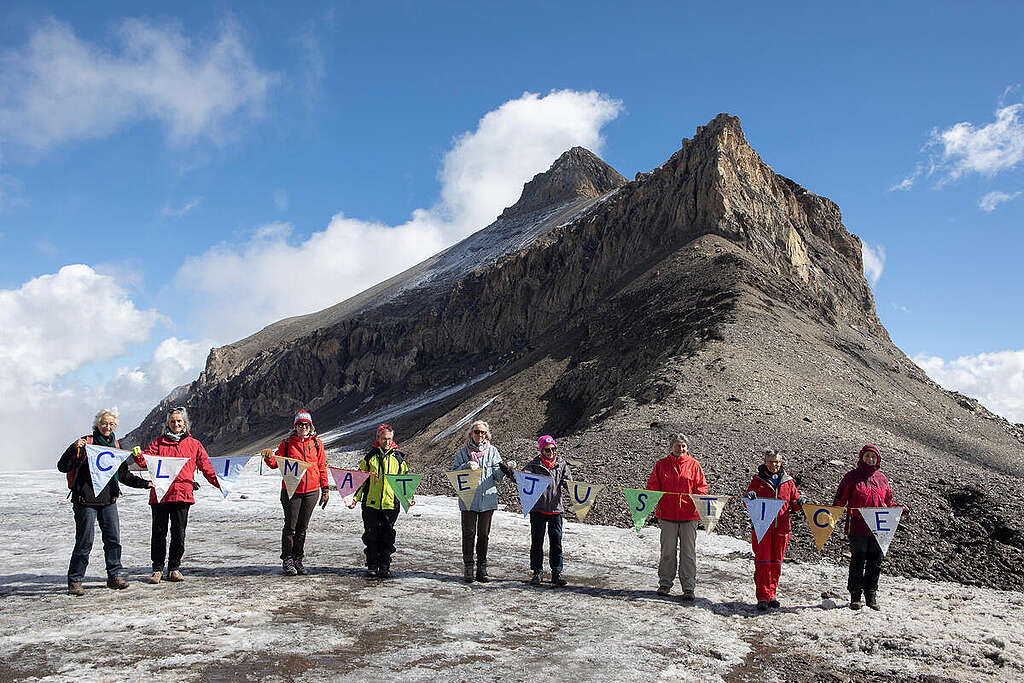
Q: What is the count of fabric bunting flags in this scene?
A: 14